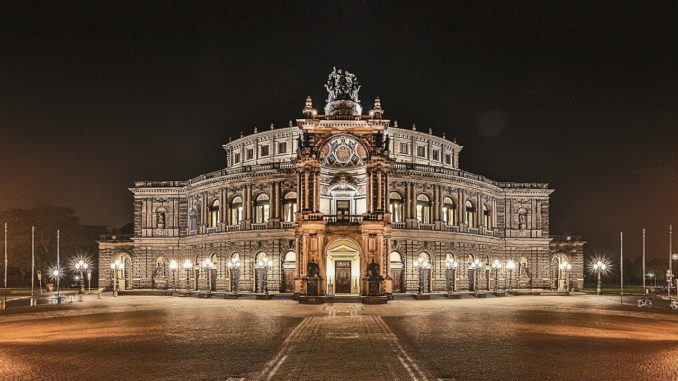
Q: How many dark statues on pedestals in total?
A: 2